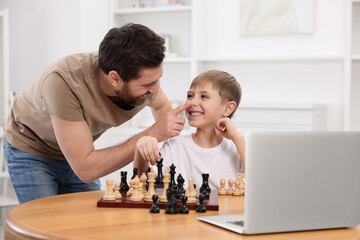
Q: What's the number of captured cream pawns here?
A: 3